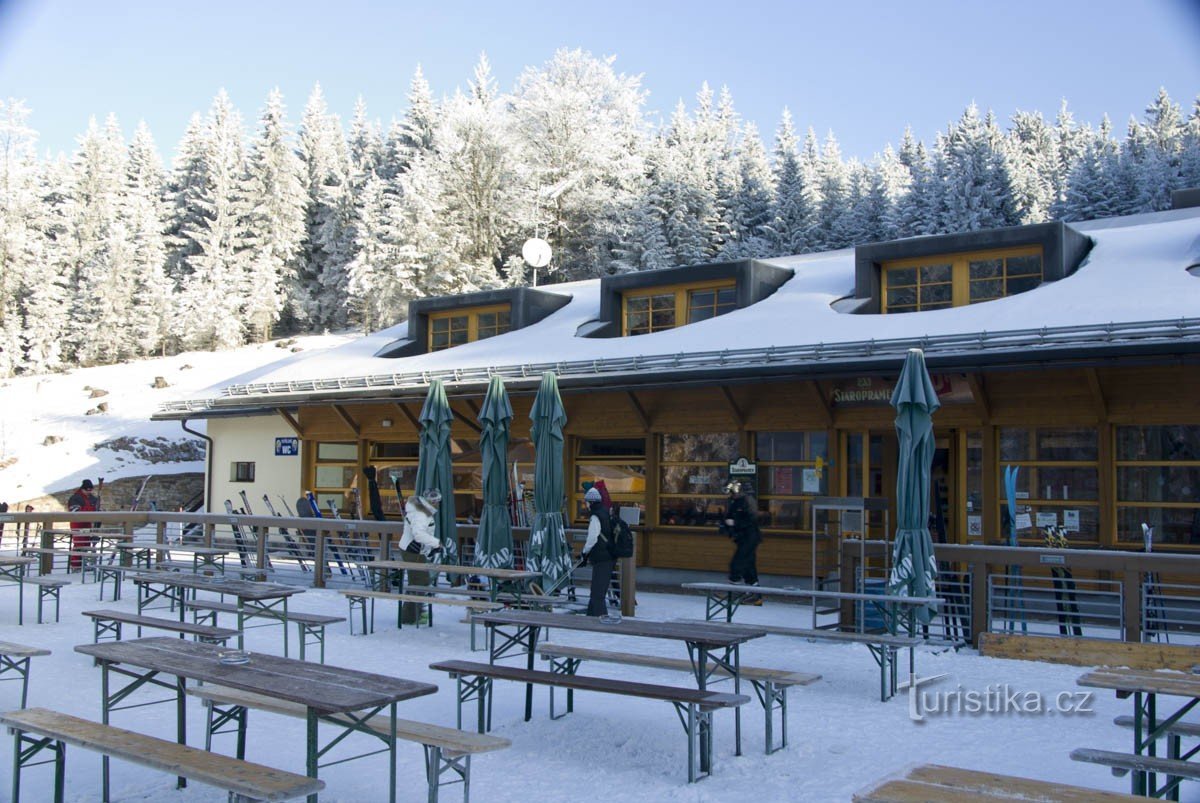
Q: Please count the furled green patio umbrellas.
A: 4